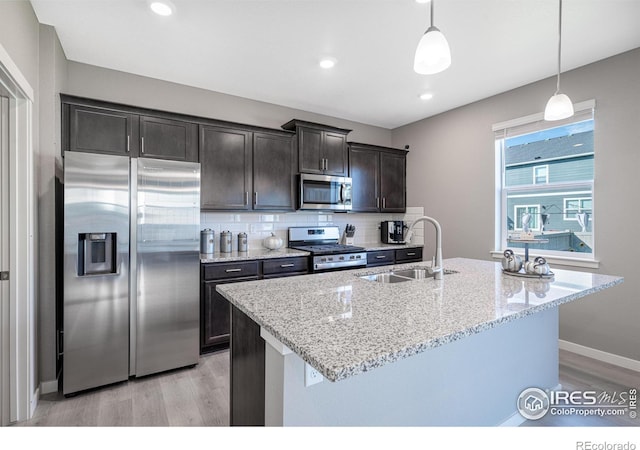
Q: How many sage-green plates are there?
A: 0